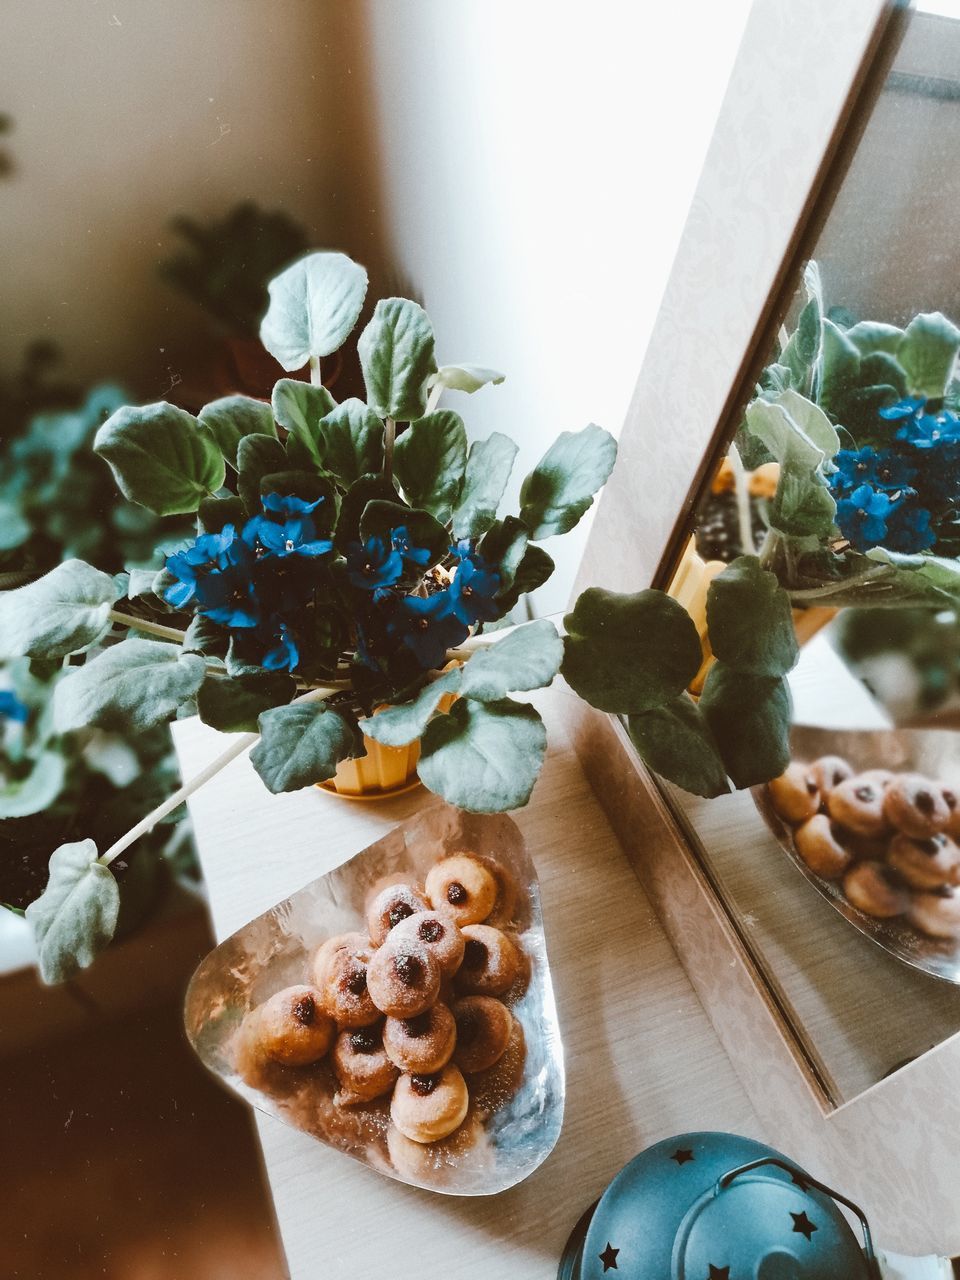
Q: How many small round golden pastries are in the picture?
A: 11